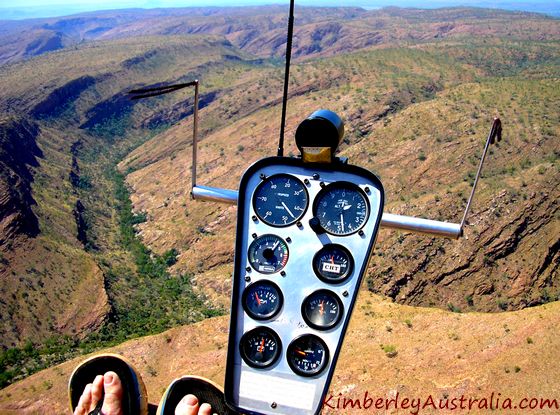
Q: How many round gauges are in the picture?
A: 8